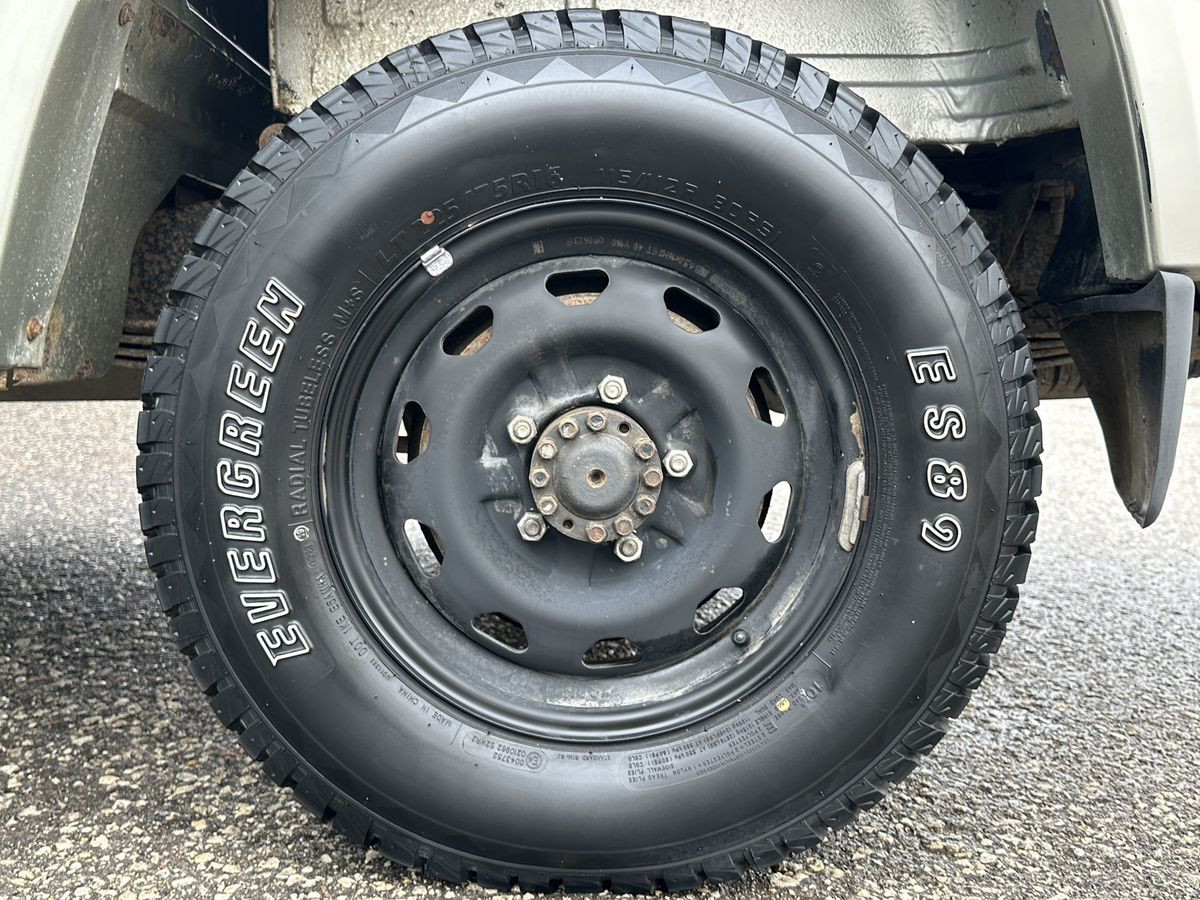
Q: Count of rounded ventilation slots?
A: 10